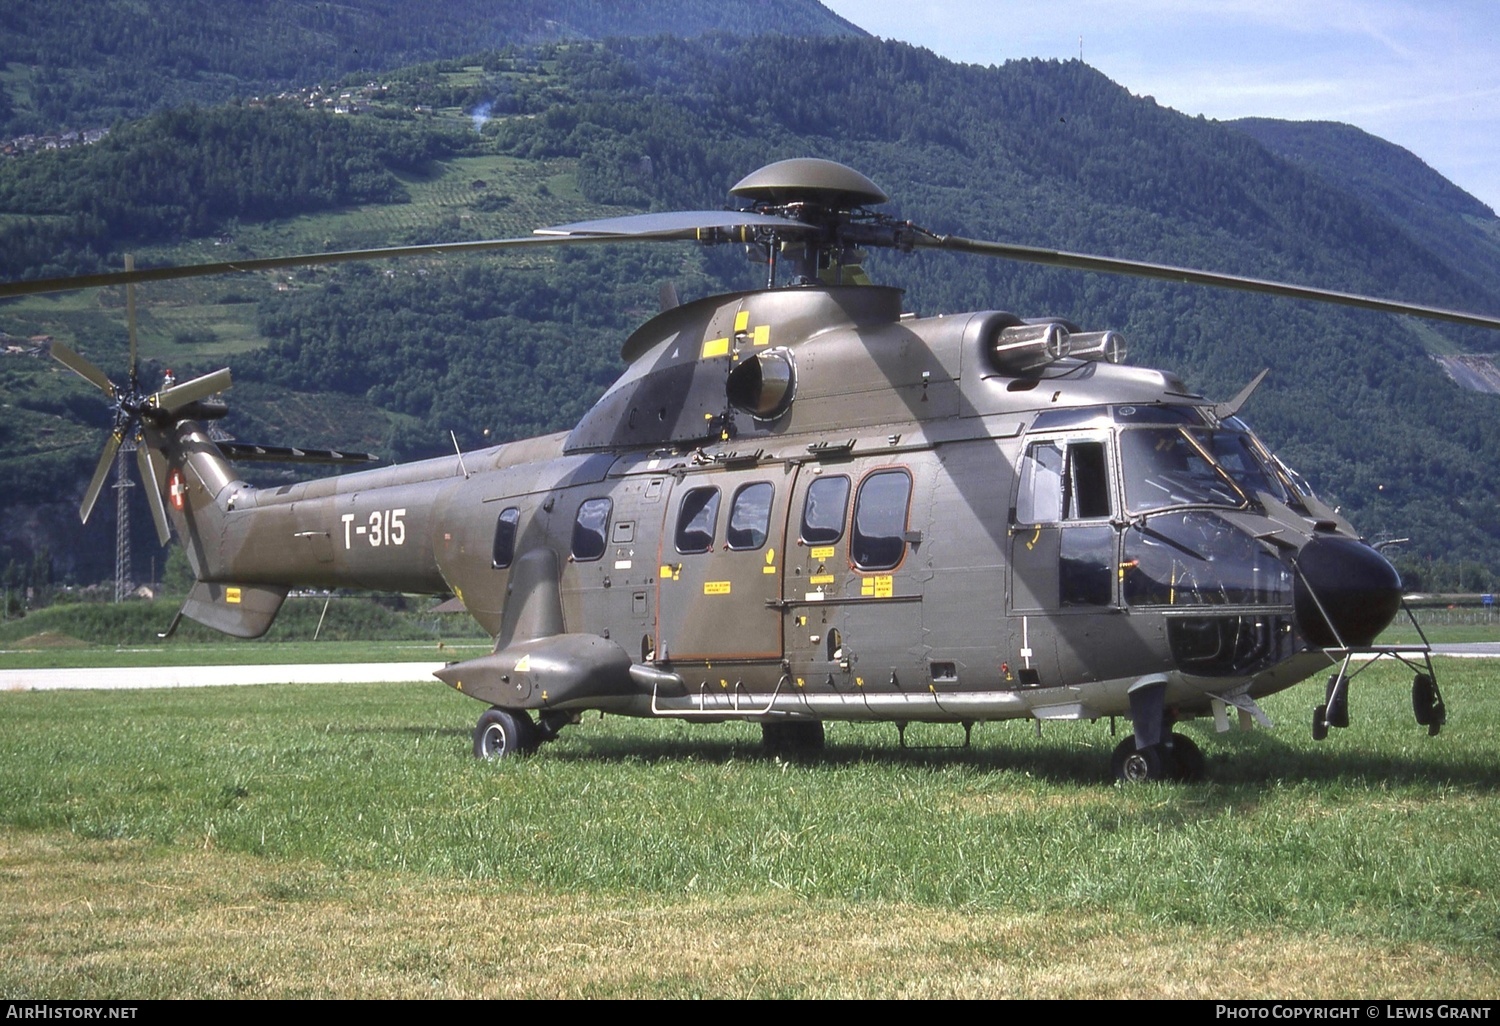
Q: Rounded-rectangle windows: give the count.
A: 6